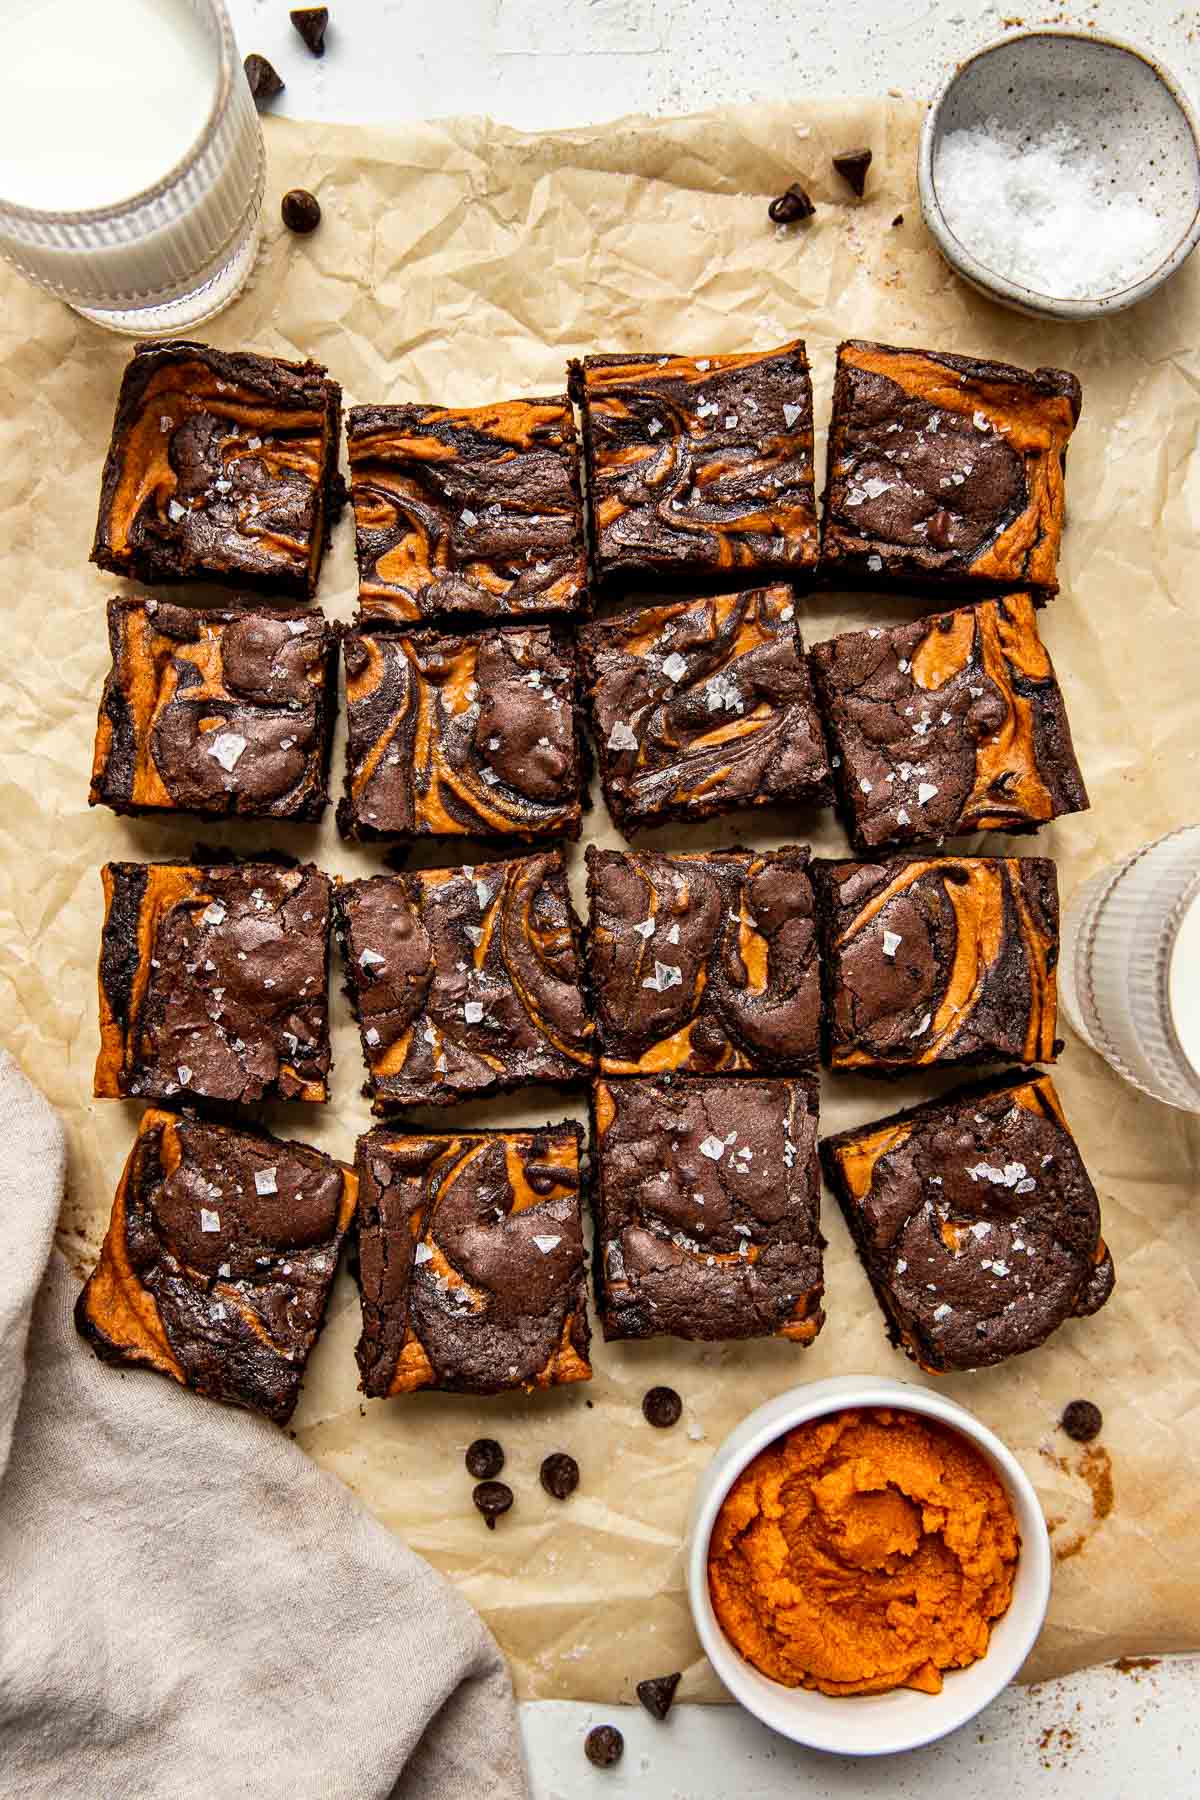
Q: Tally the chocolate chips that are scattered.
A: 12